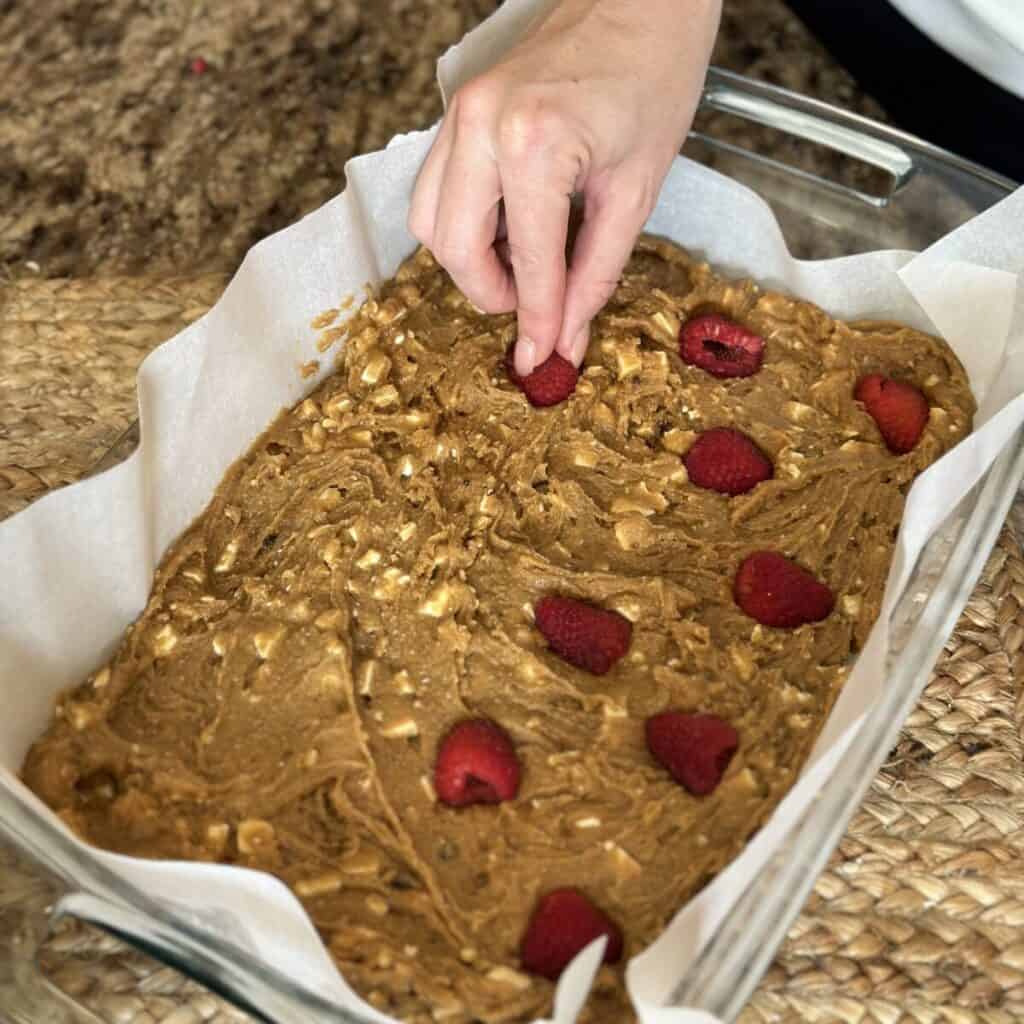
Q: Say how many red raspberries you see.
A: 9